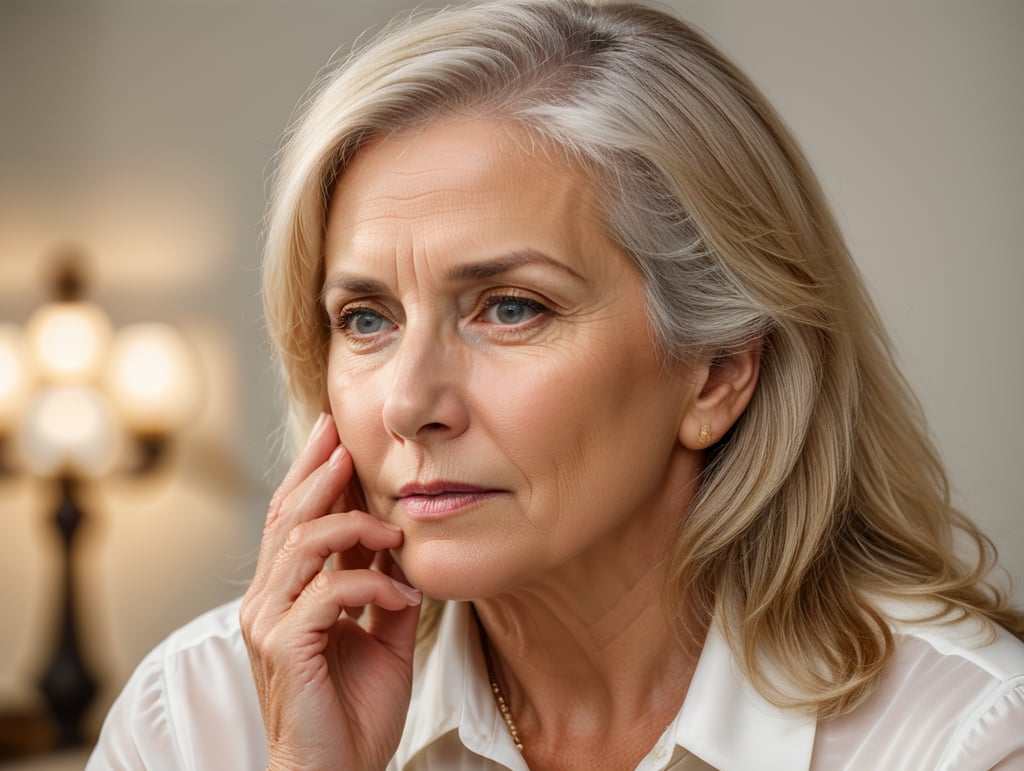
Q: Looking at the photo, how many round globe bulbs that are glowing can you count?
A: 4